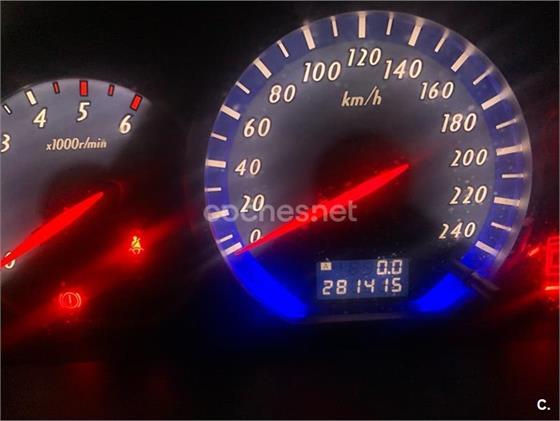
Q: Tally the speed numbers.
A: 13